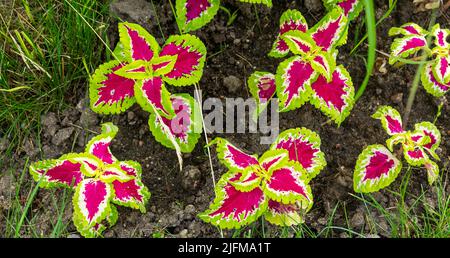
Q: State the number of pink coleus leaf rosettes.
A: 6